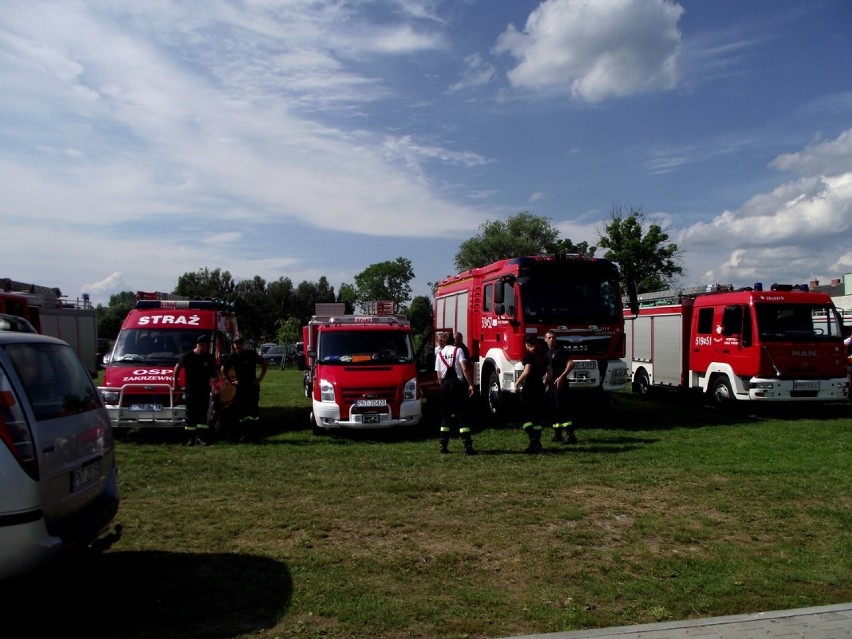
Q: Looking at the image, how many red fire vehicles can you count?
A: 5